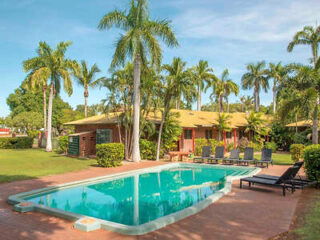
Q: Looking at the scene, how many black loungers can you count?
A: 7